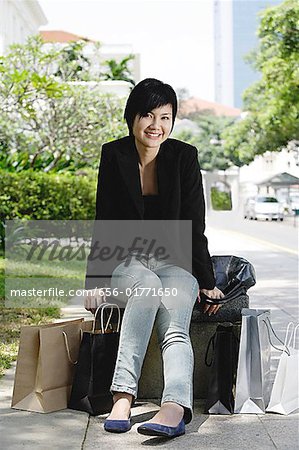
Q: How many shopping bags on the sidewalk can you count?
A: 5